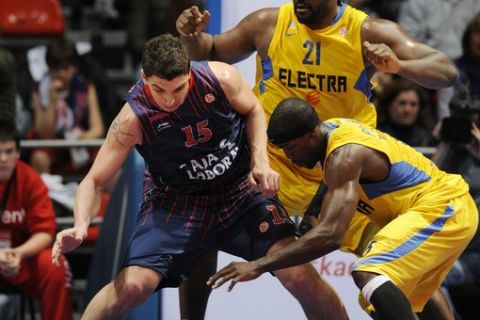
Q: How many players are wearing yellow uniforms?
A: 2